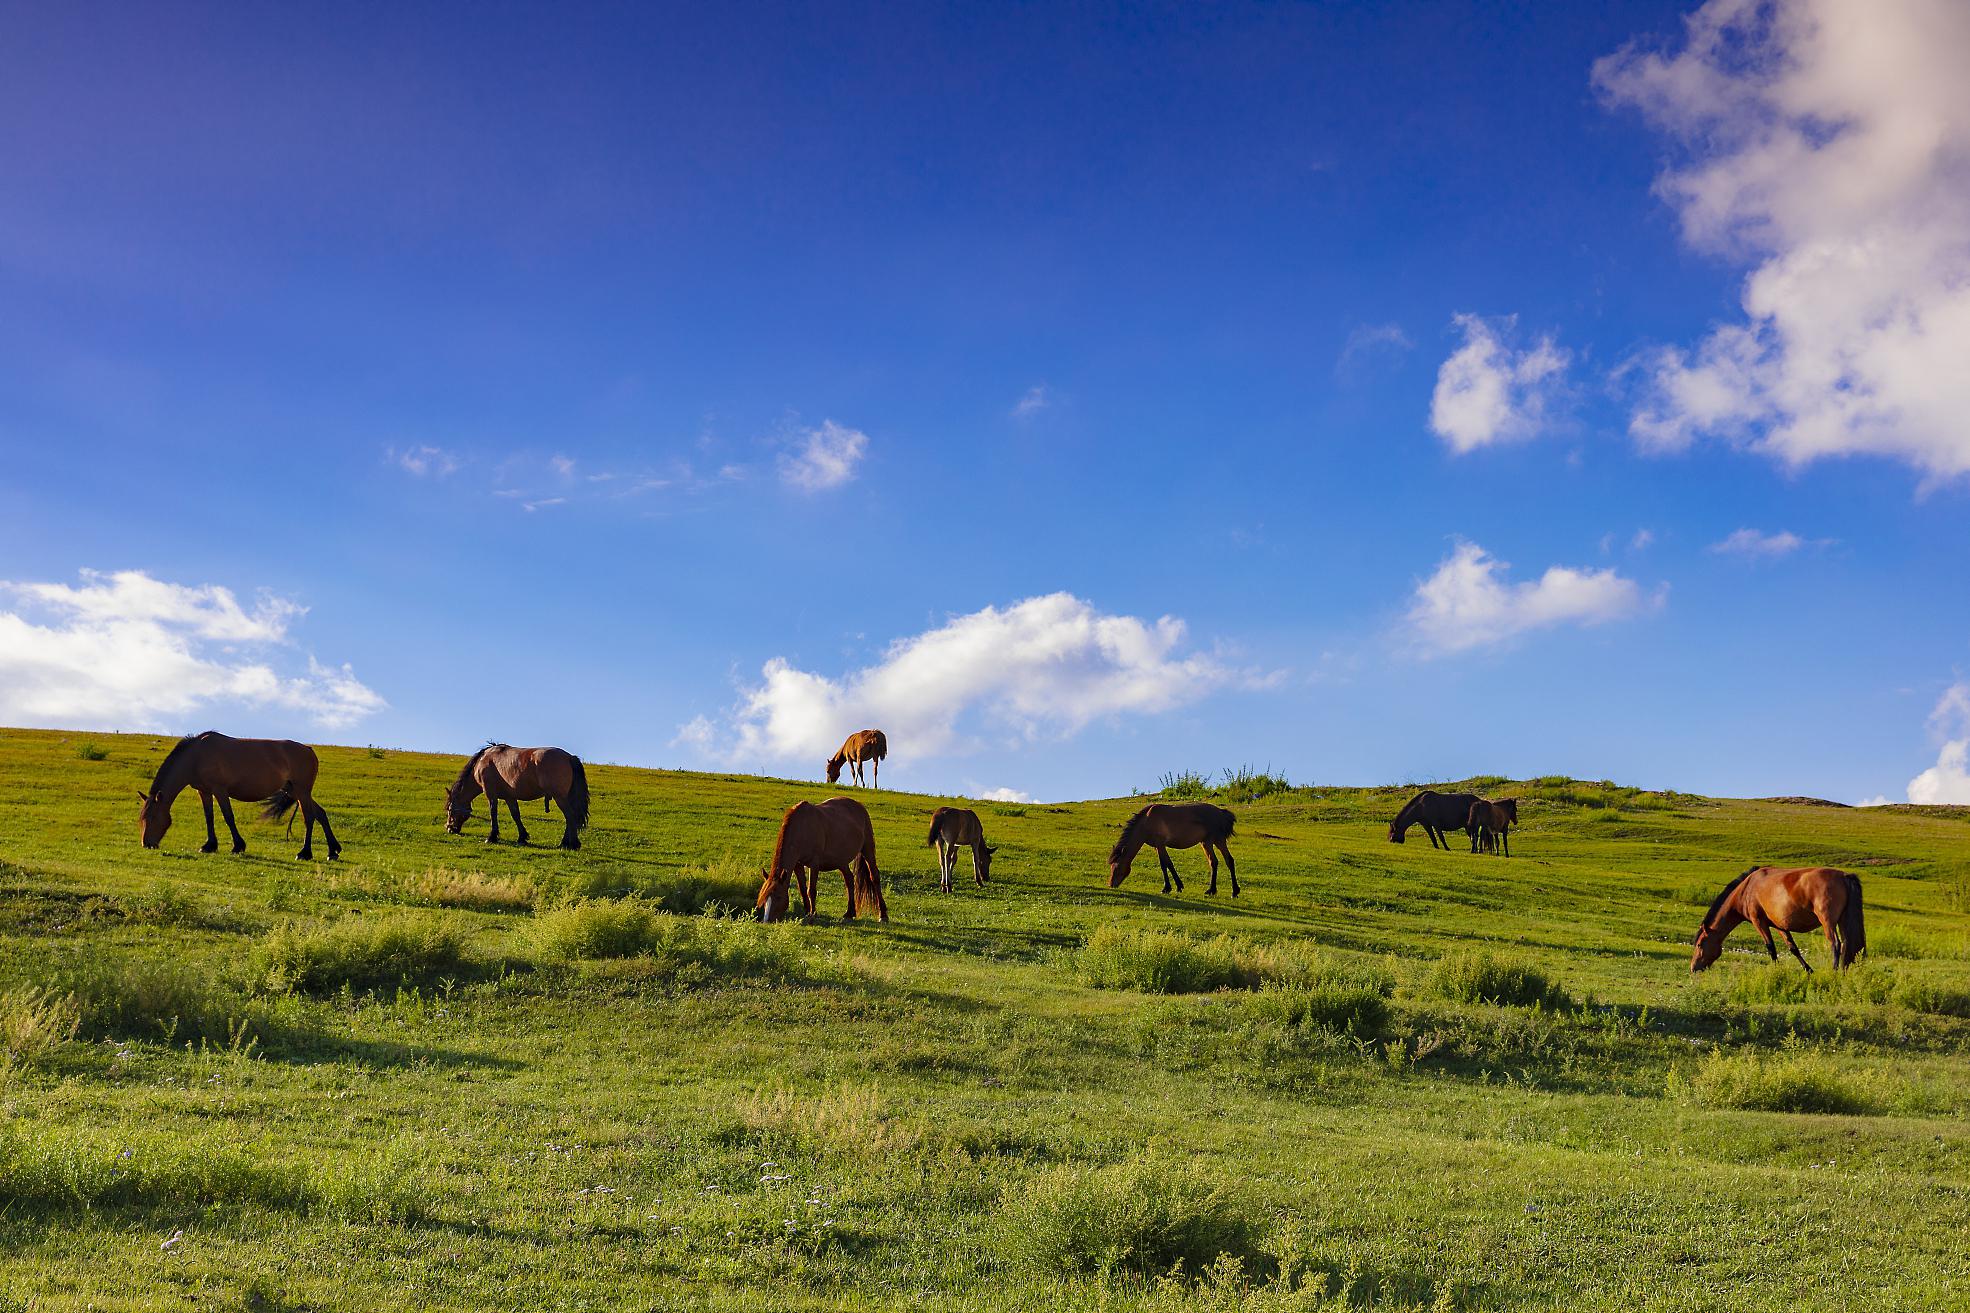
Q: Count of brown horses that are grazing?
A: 7